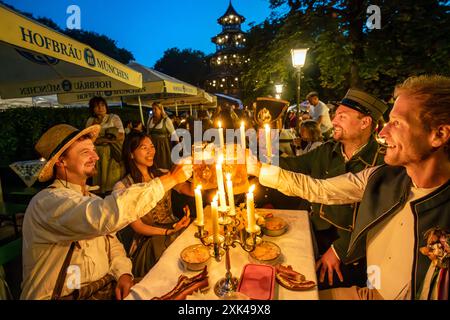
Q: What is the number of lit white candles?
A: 8